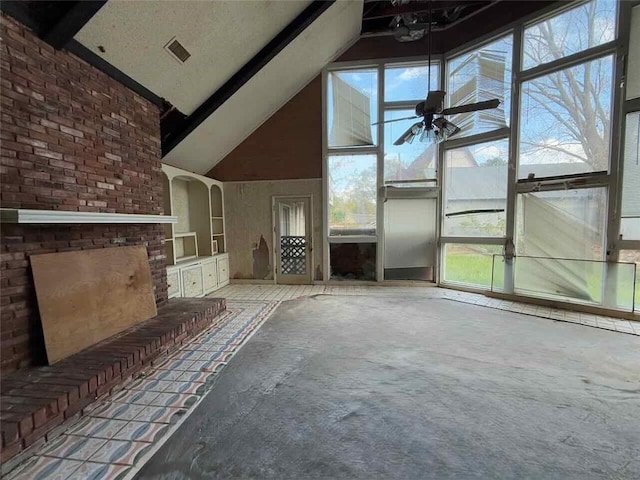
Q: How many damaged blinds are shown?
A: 3